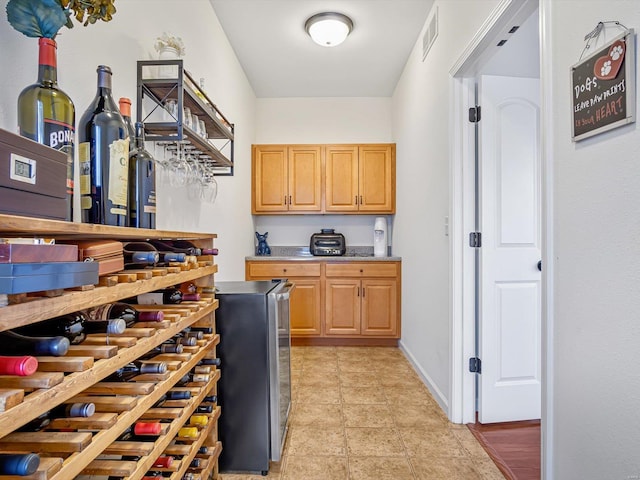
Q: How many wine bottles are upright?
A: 4